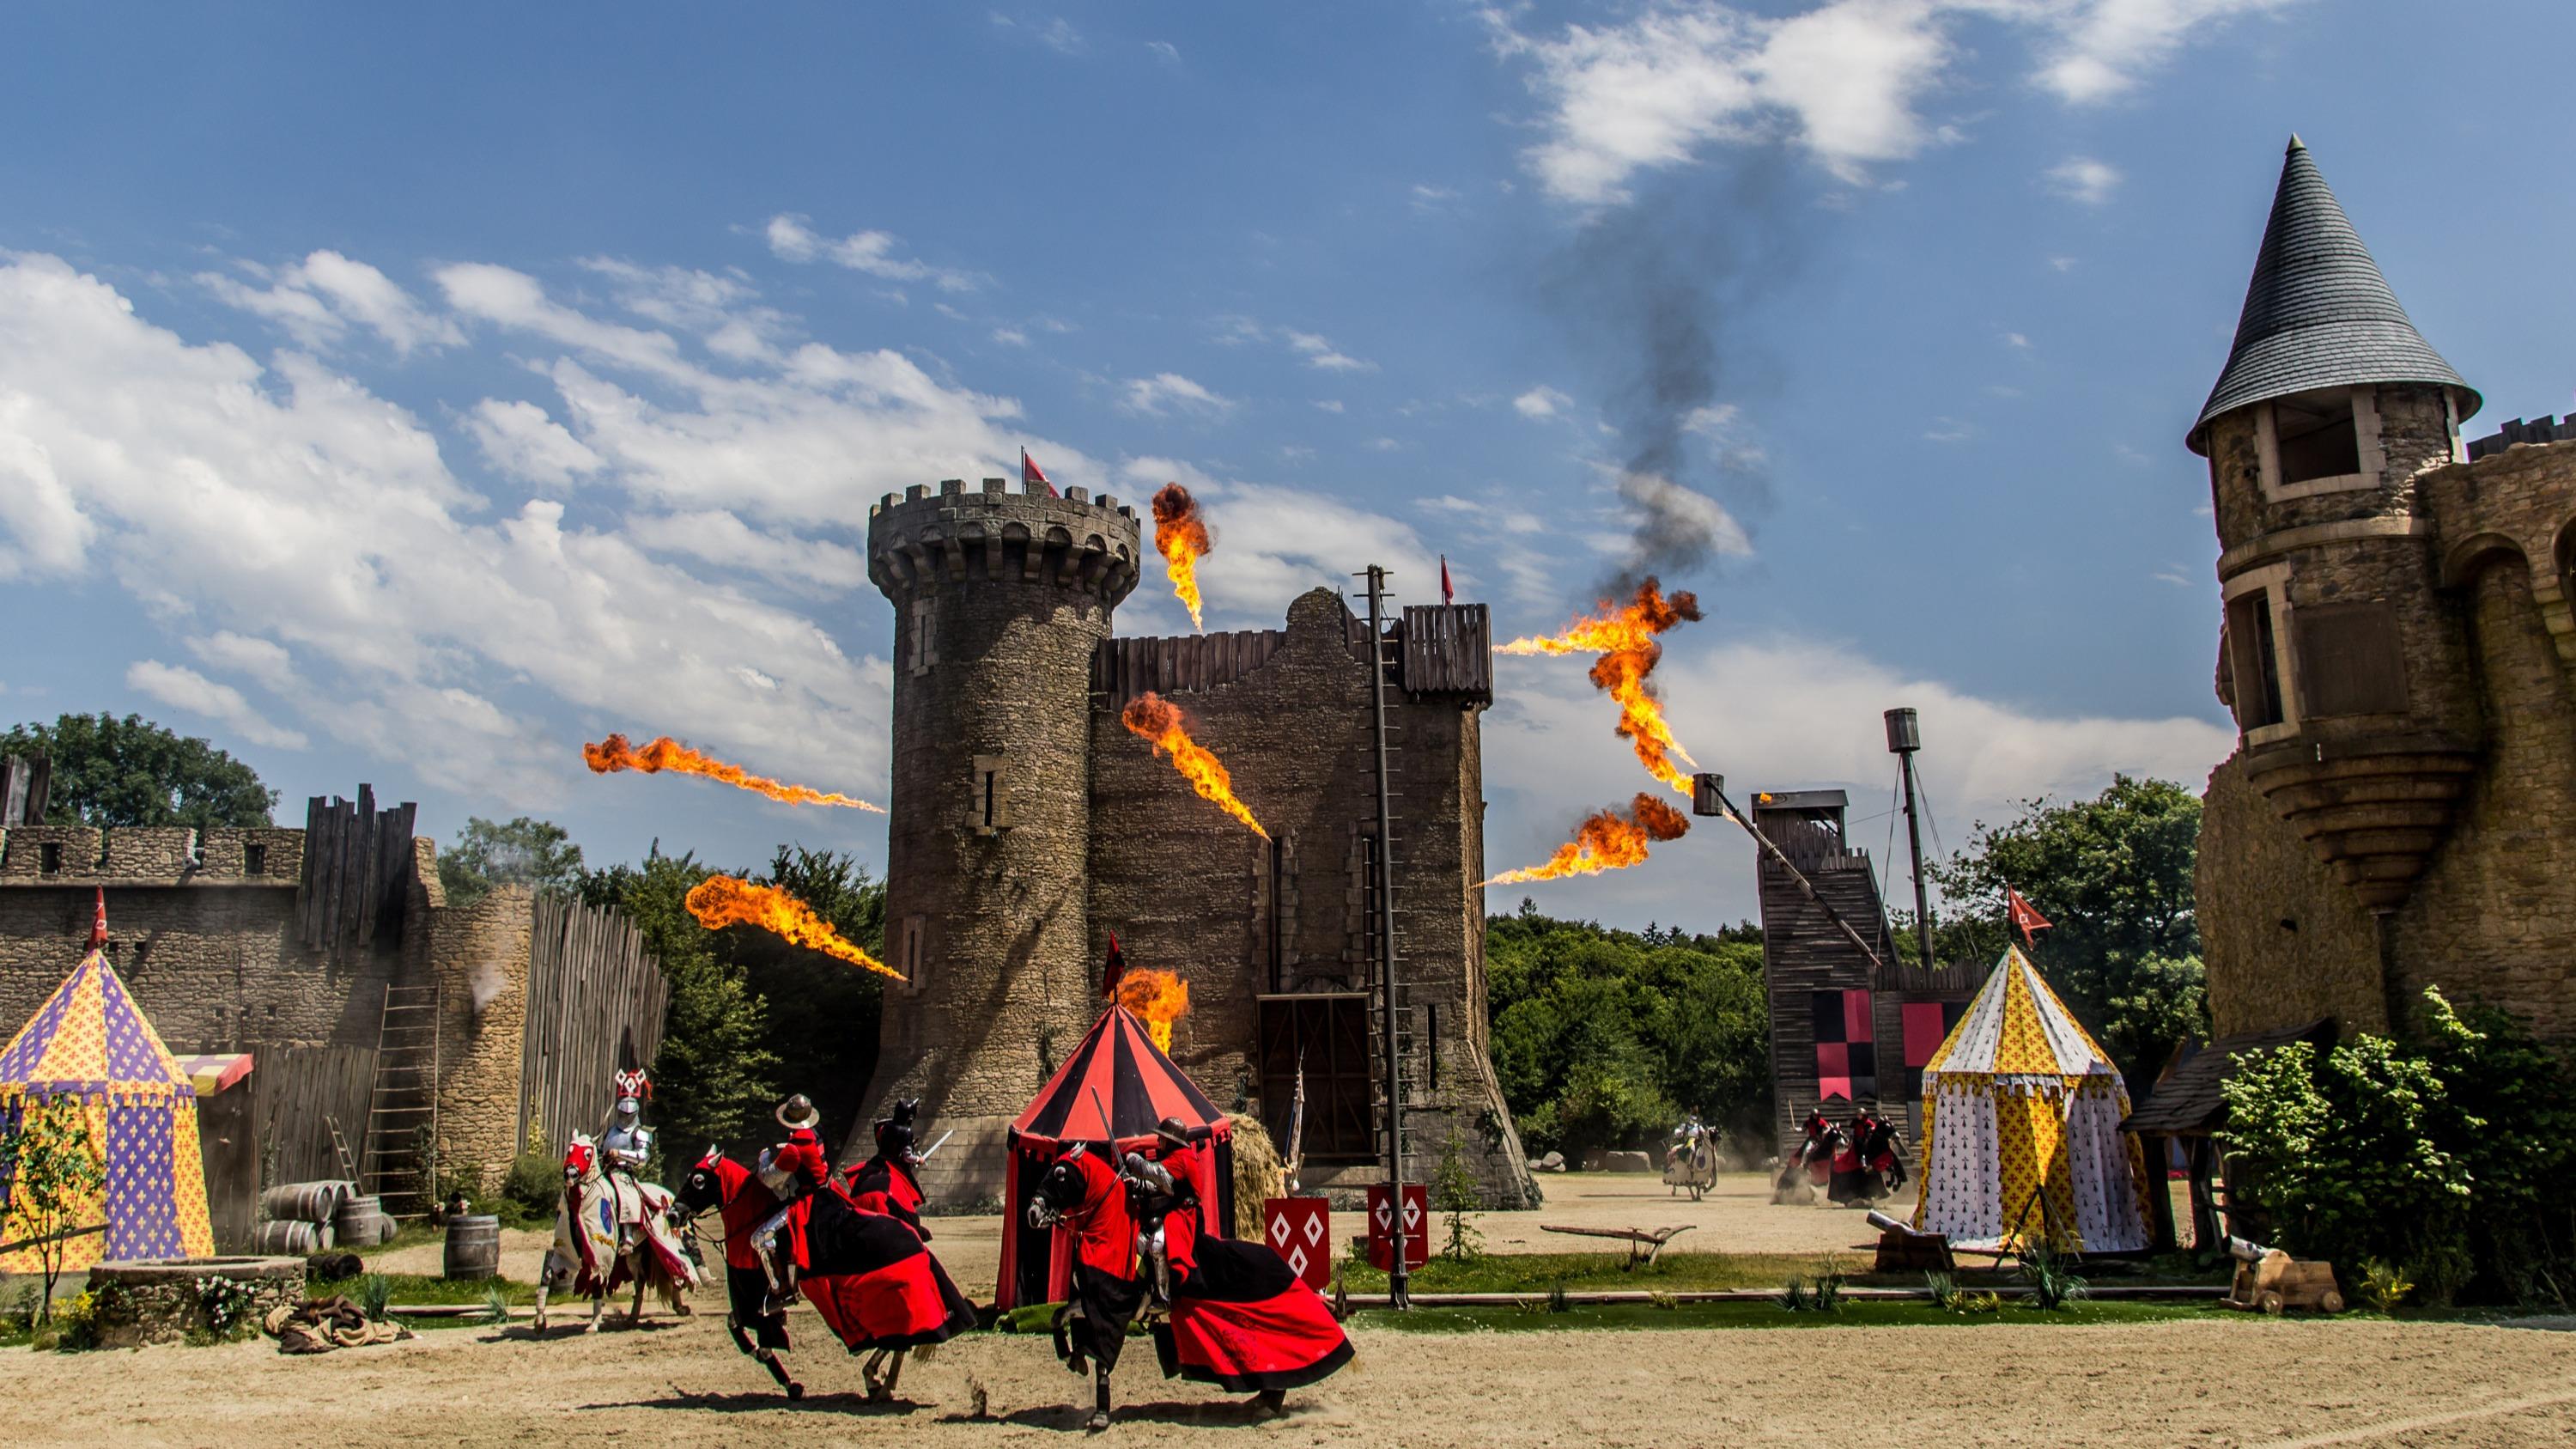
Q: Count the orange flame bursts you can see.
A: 8